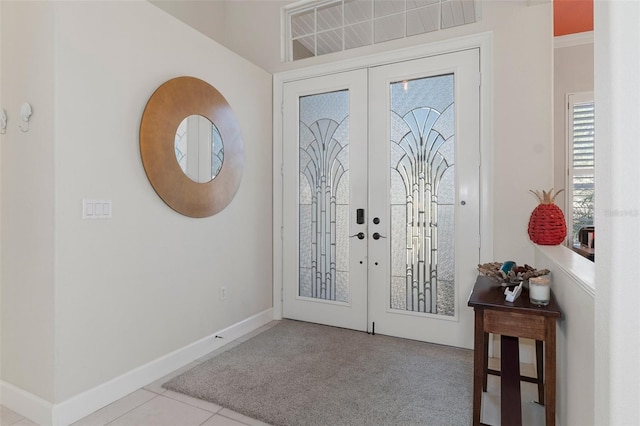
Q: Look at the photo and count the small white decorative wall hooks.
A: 2